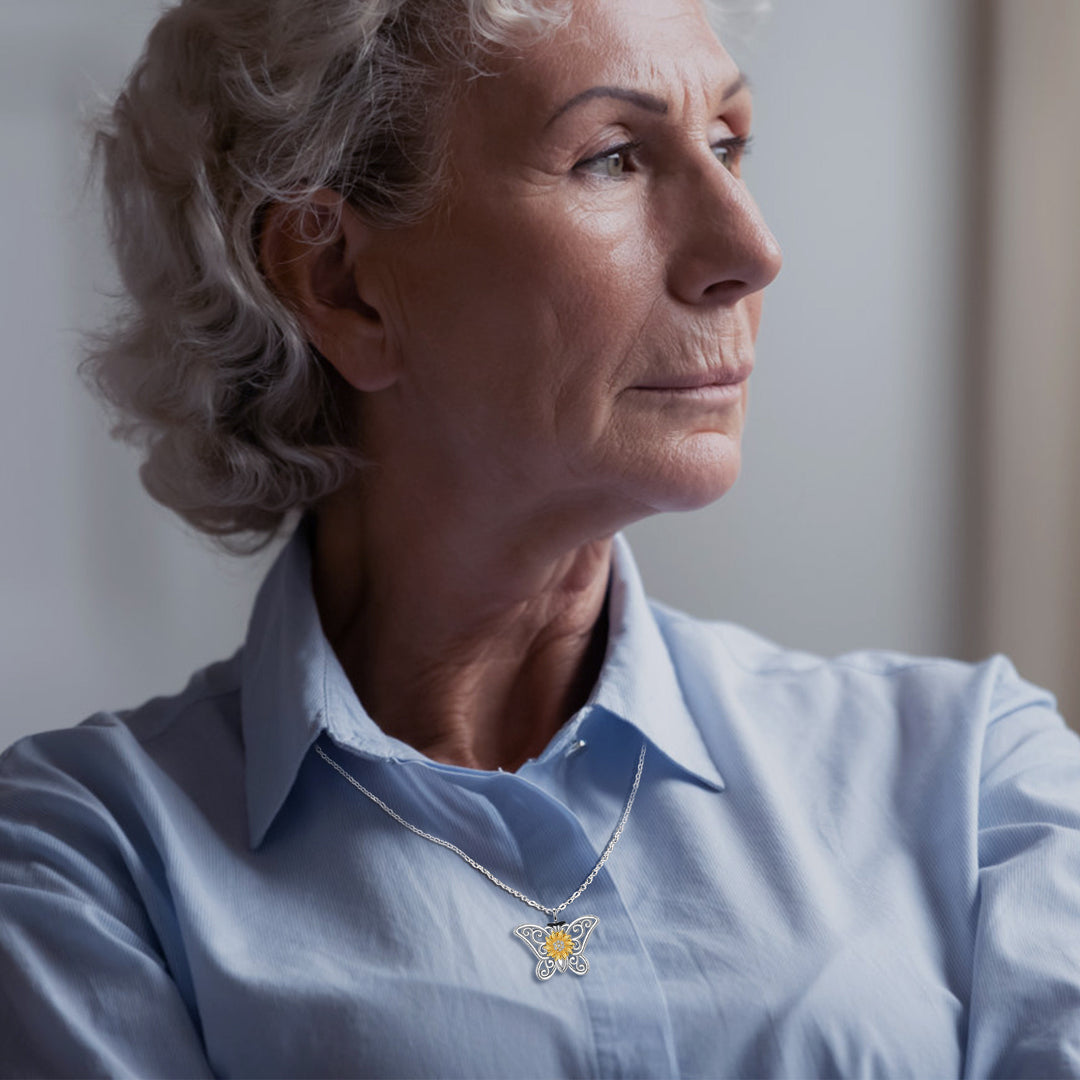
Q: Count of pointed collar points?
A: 2